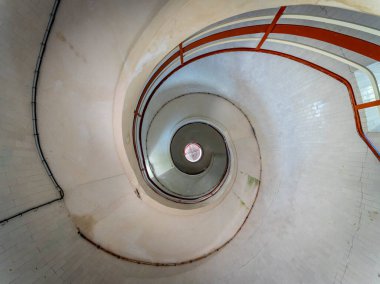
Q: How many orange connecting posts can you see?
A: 3